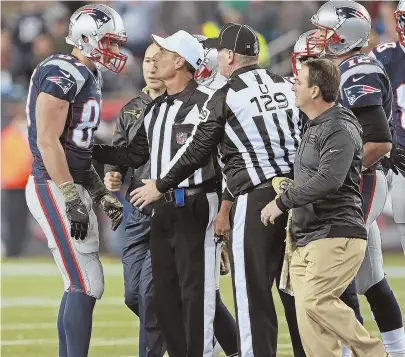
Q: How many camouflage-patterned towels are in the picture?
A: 1